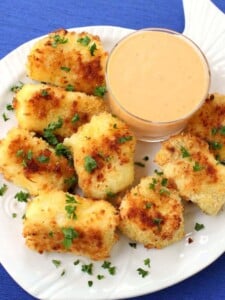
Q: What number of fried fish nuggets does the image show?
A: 8